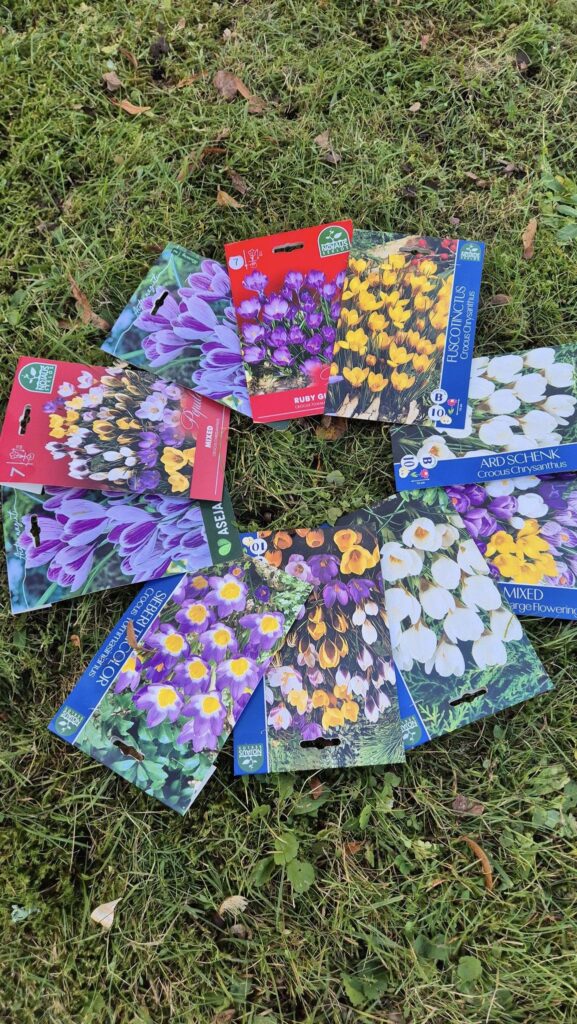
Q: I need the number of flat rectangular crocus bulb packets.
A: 10